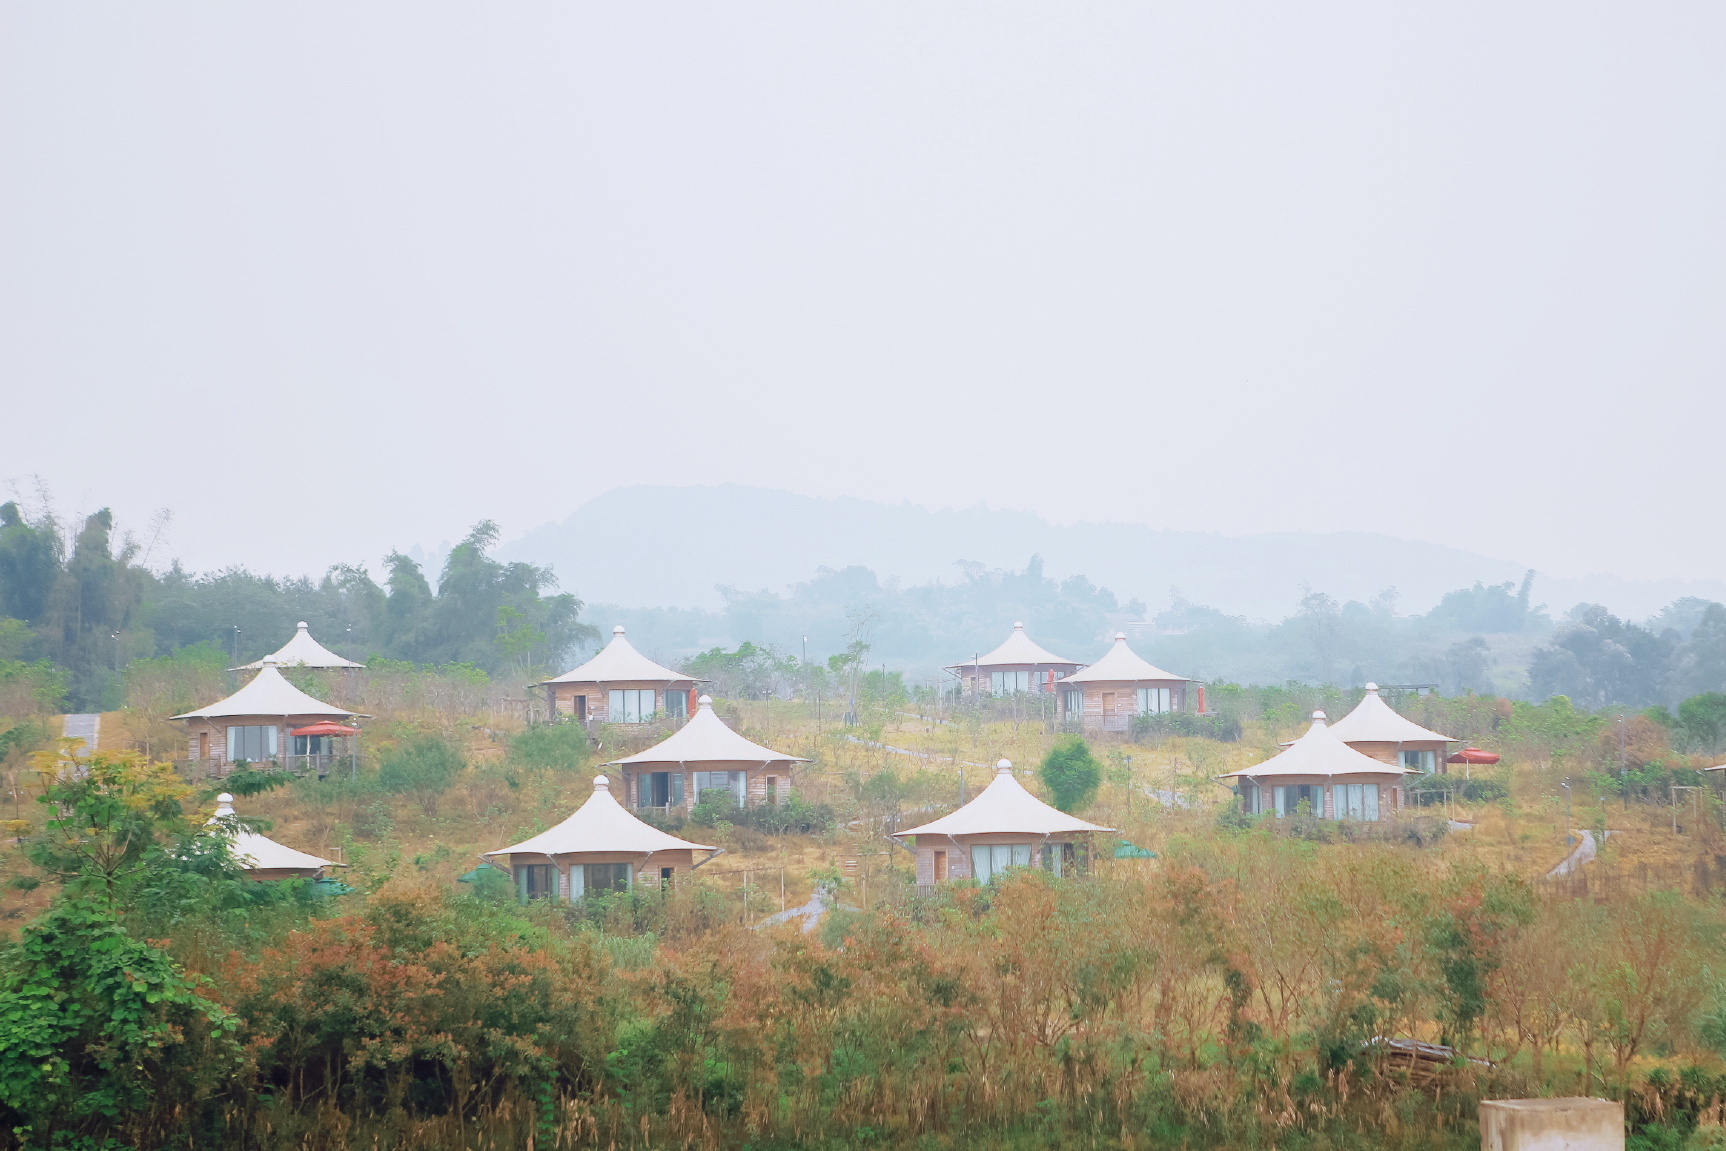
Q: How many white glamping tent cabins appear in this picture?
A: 11